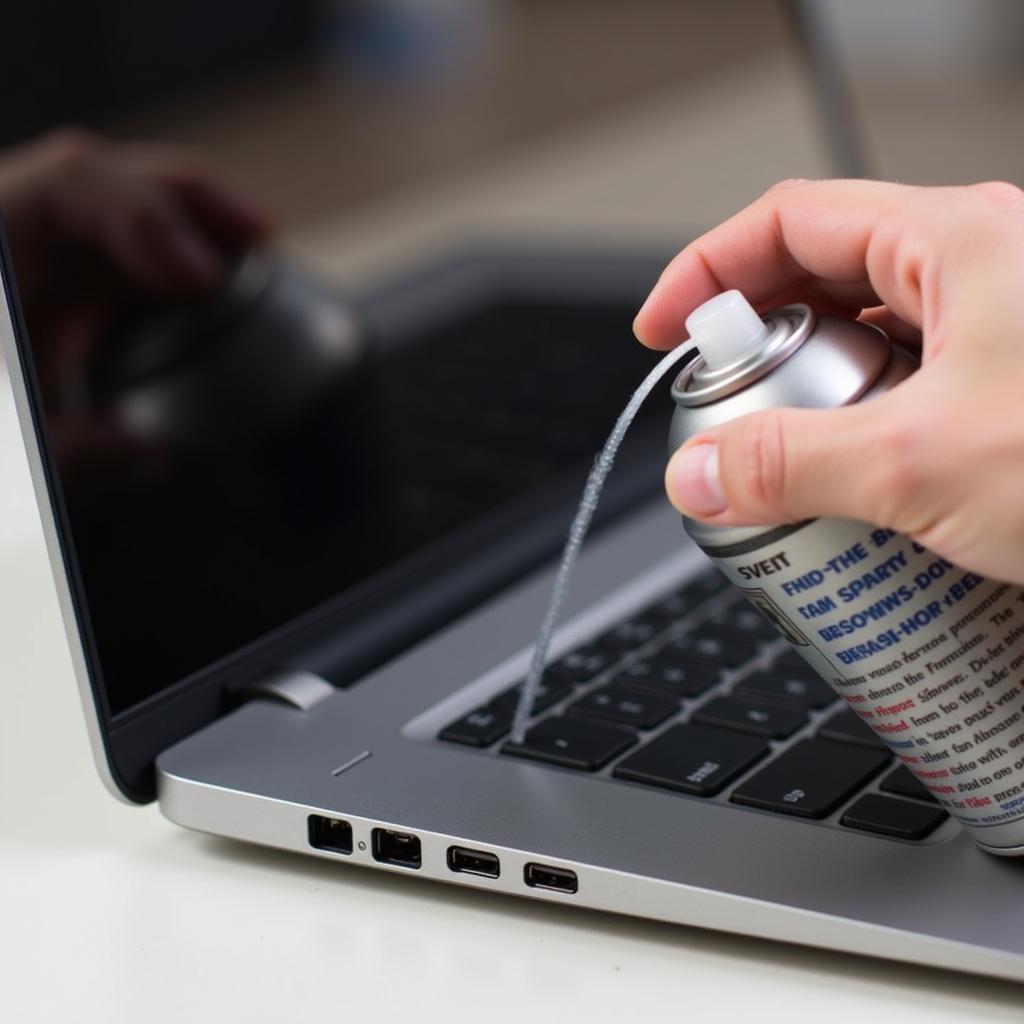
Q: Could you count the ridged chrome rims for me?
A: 1